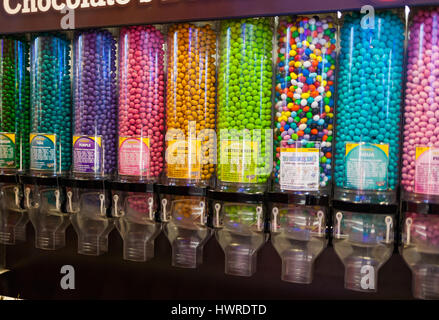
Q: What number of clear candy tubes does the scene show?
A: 9